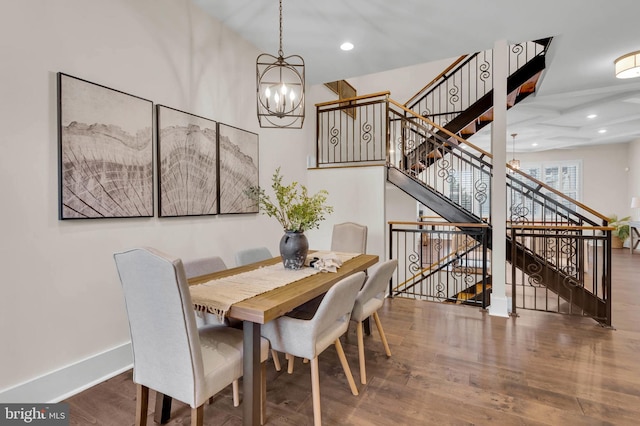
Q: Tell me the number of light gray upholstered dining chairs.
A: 6